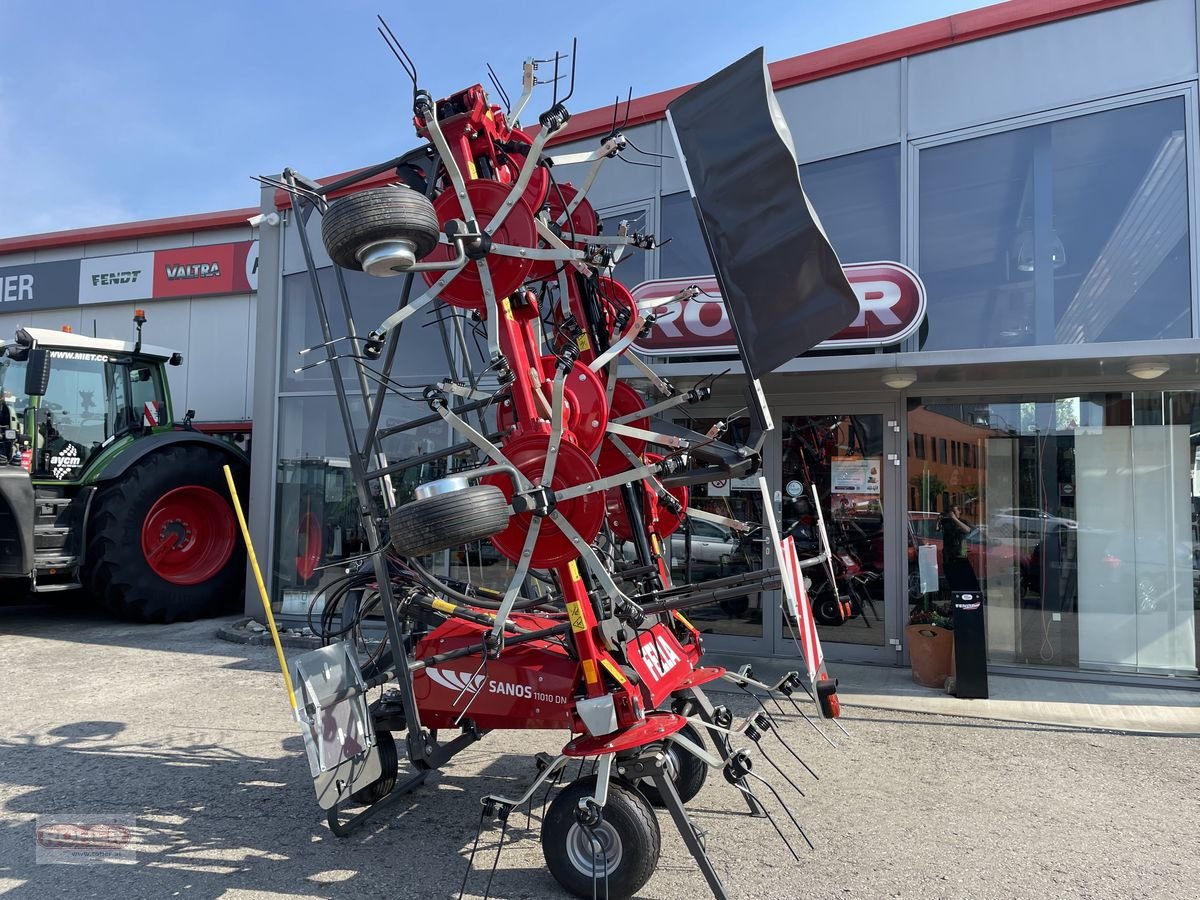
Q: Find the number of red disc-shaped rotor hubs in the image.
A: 10